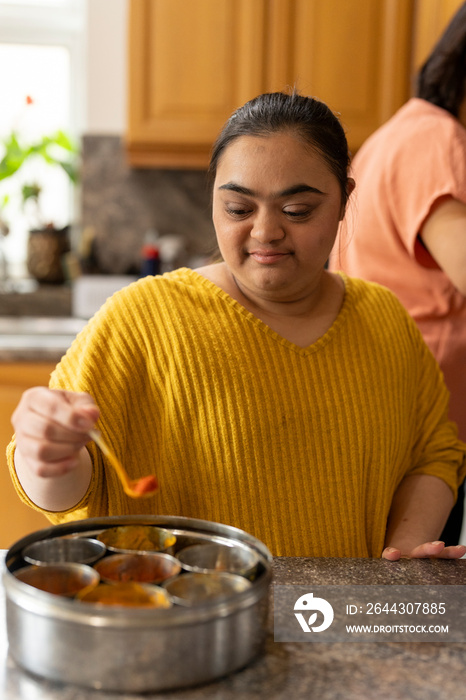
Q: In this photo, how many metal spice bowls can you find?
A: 7